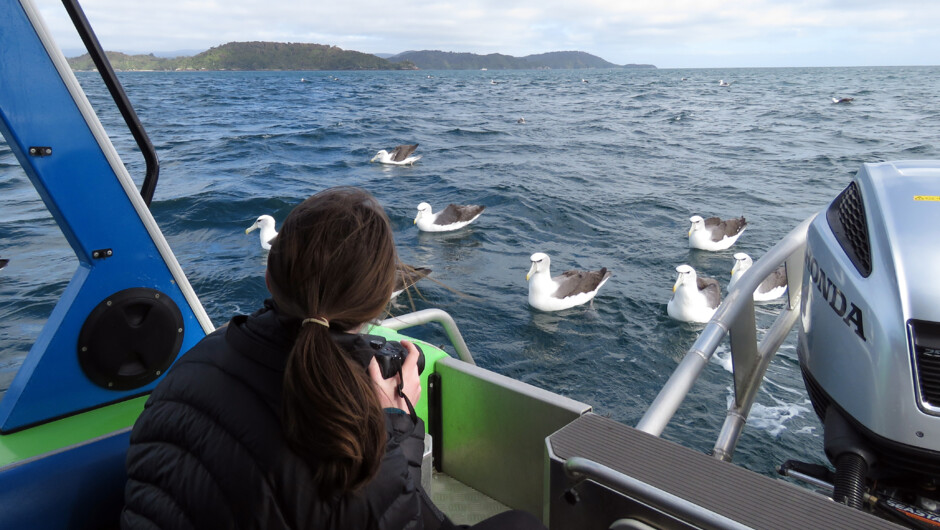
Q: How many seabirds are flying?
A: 0